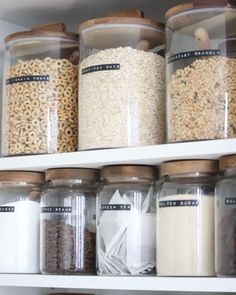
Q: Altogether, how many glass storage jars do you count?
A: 8